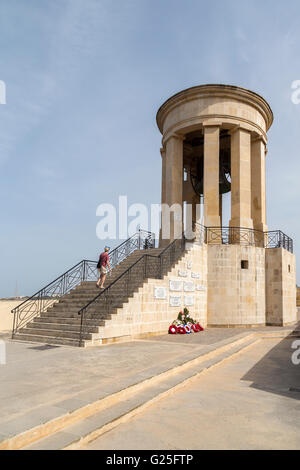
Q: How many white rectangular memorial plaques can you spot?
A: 9